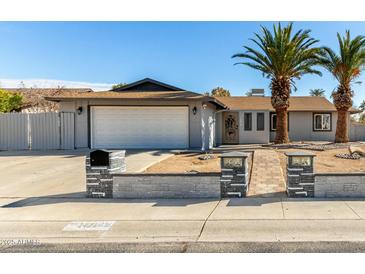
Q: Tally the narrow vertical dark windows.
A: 2